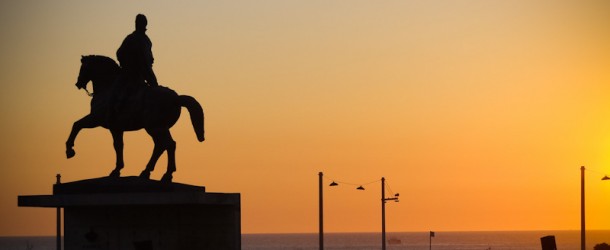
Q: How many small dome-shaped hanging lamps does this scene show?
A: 3